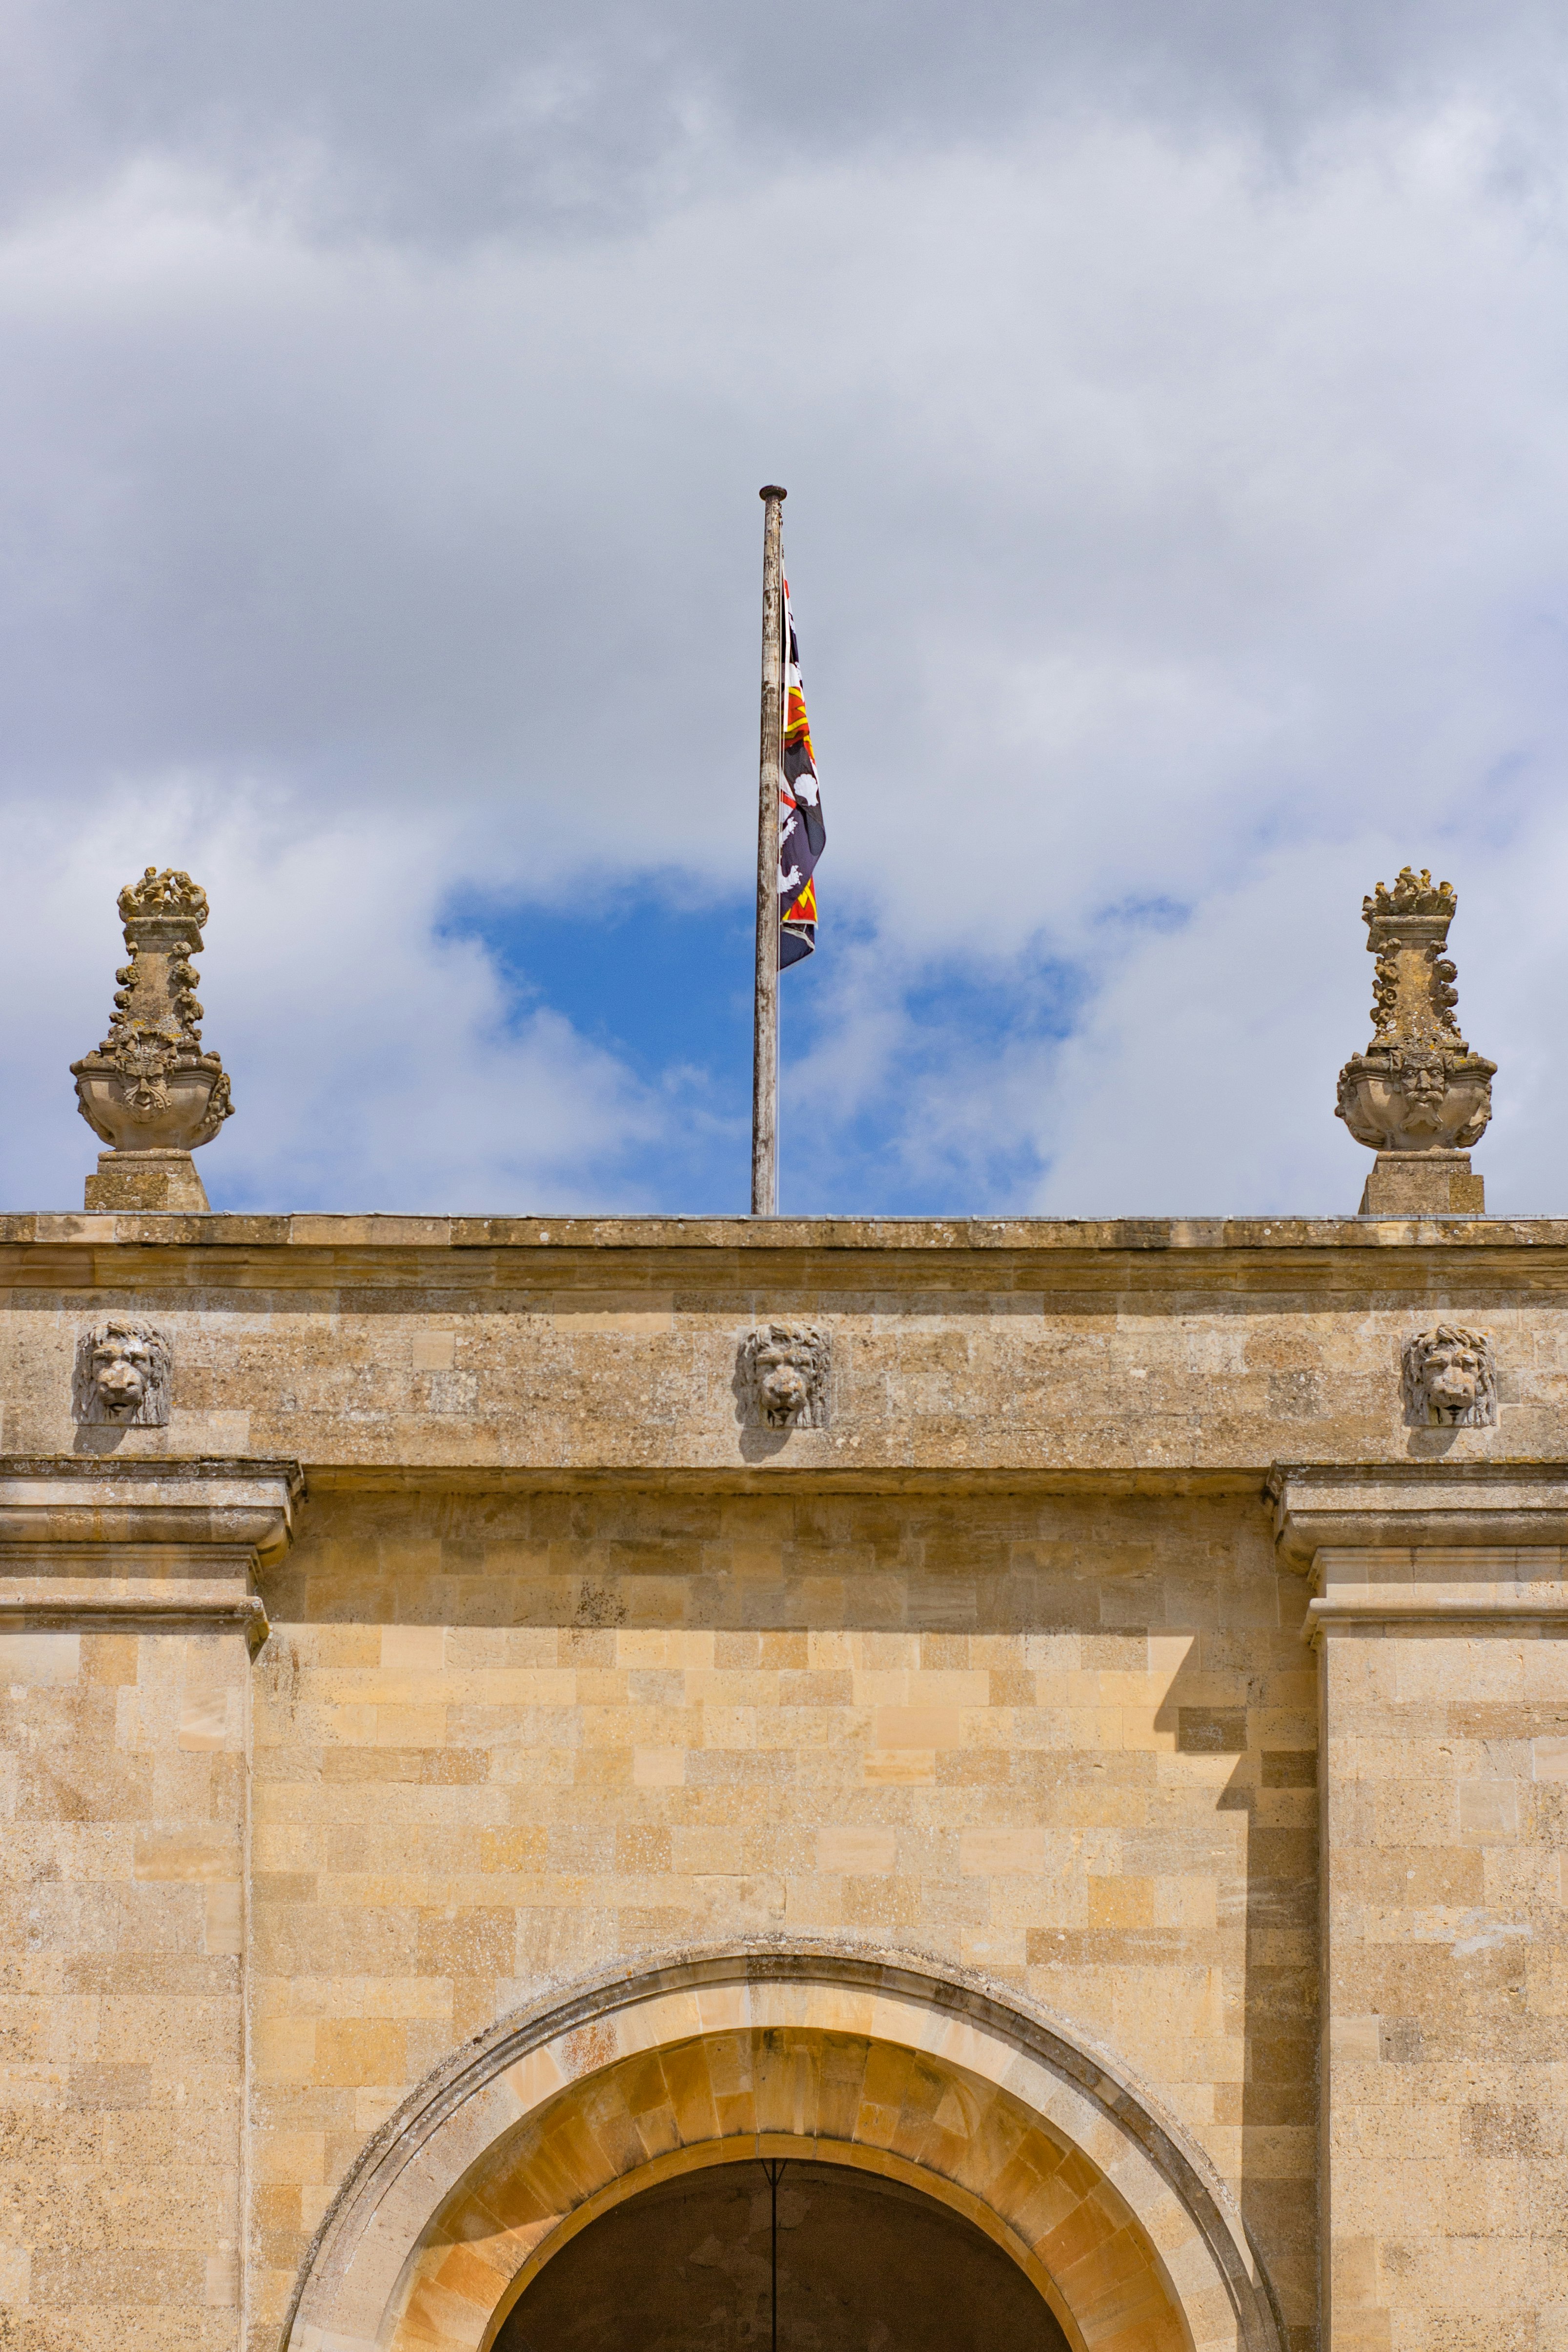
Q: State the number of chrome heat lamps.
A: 0